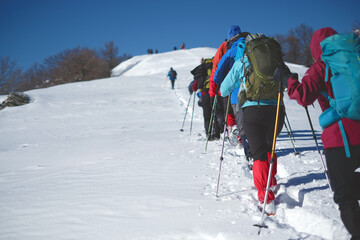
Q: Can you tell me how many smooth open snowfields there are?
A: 1